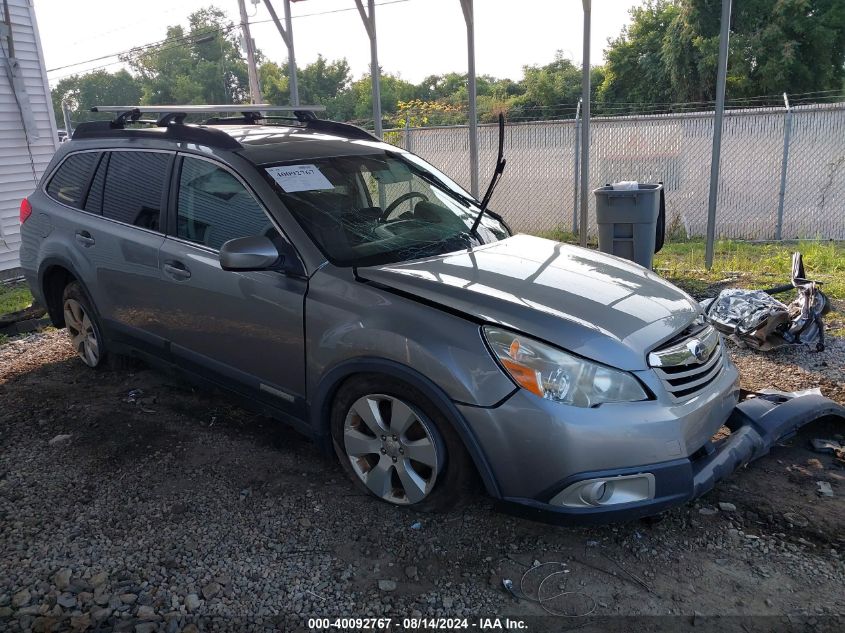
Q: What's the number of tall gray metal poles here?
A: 5